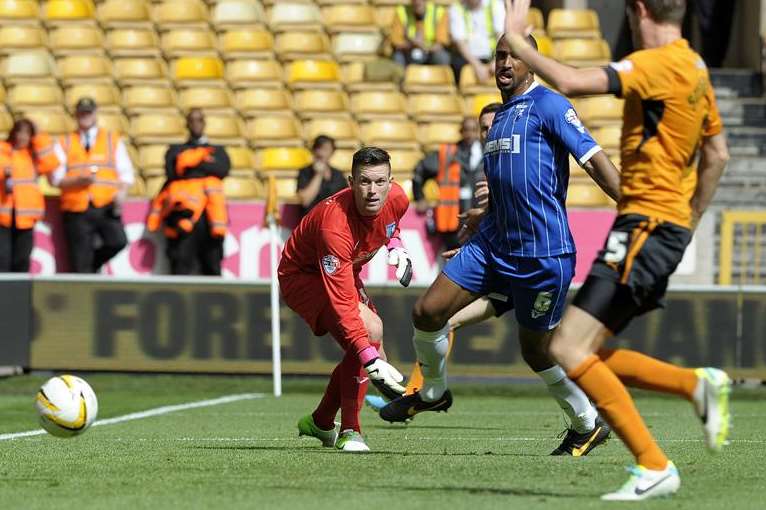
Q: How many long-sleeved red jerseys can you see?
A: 1